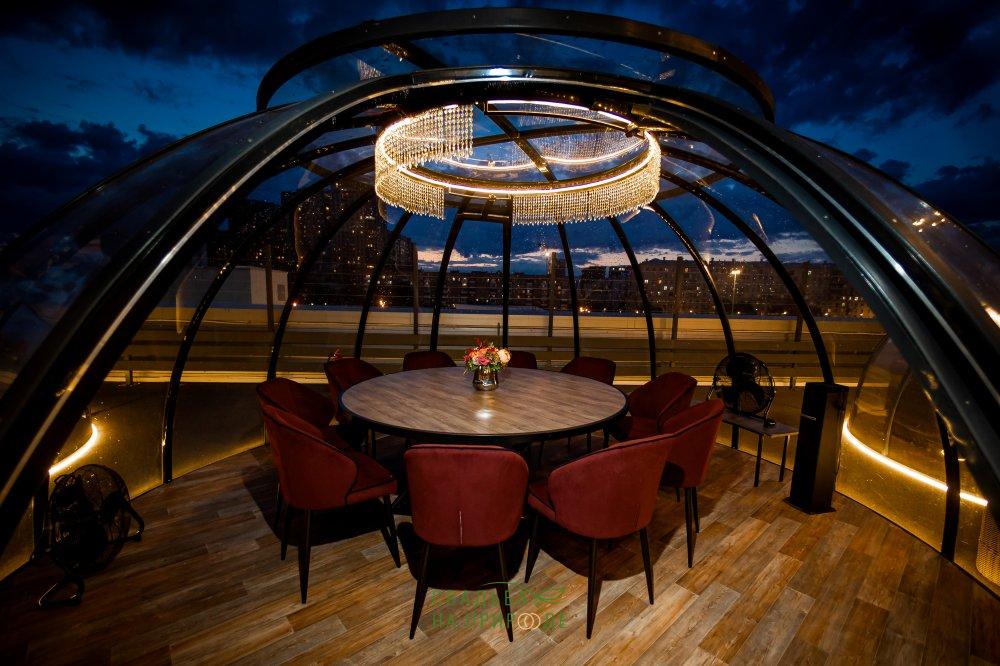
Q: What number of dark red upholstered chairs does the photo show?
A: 10